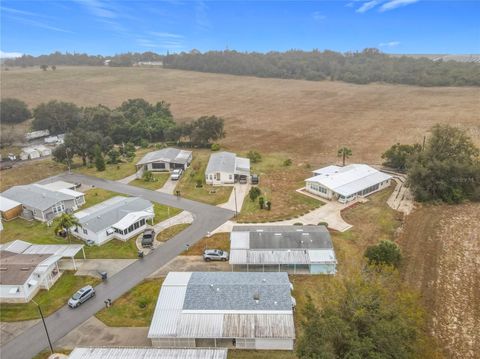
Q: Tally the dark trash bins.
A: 2